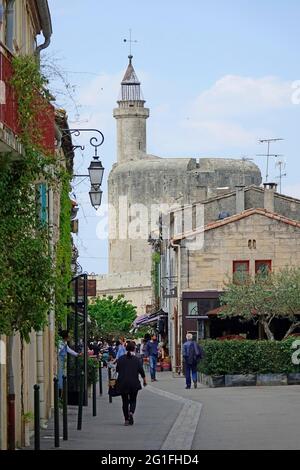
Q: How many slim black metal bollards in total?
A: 7